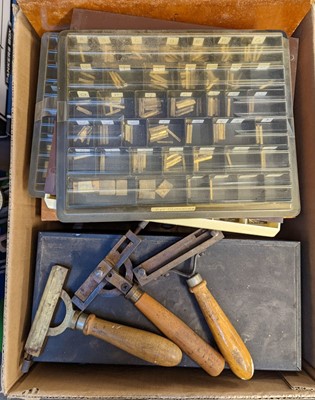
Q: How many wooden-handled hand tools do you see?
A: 3